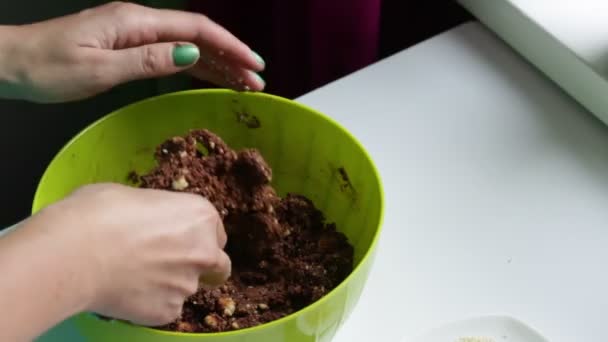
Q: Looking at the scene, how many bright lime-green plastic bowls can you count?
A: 1